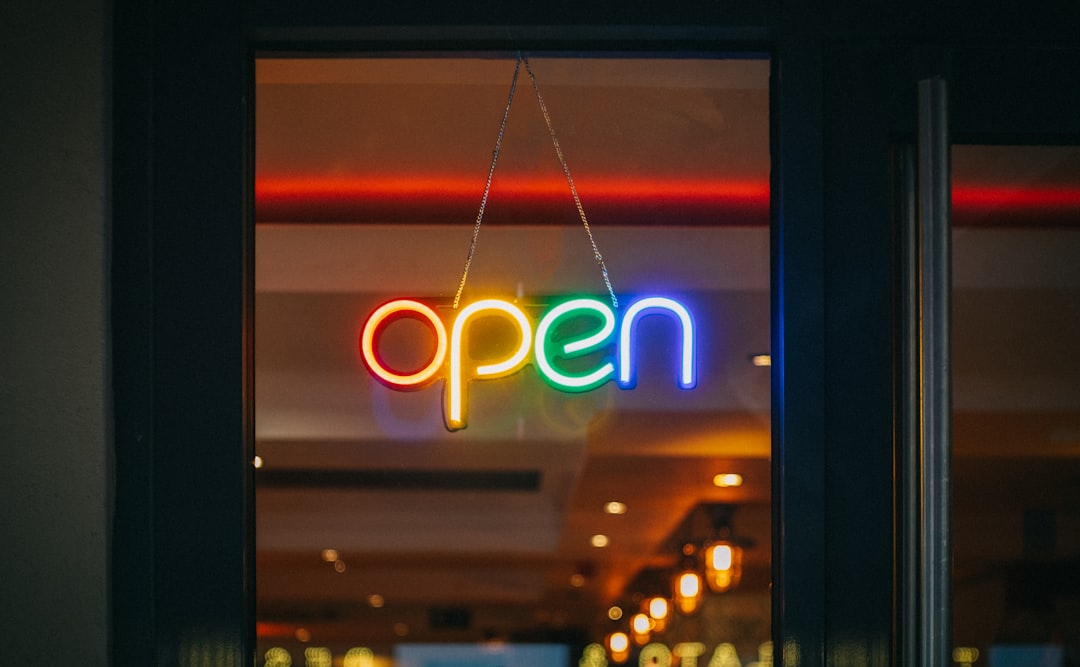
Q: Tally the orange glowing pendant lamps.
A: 5